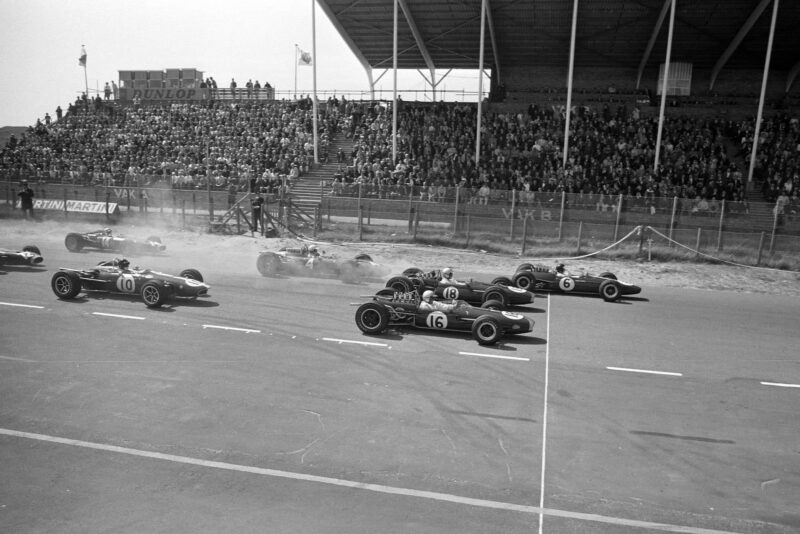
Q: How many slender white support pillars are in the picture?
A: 6